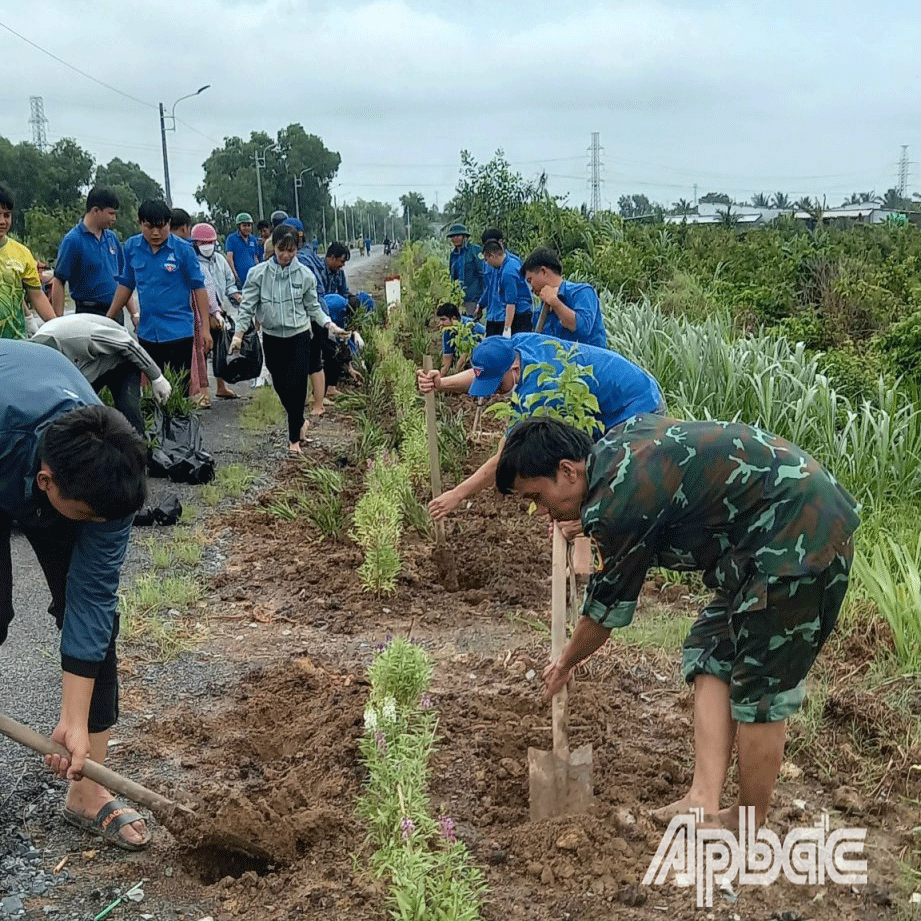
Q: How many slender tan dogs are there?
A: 0